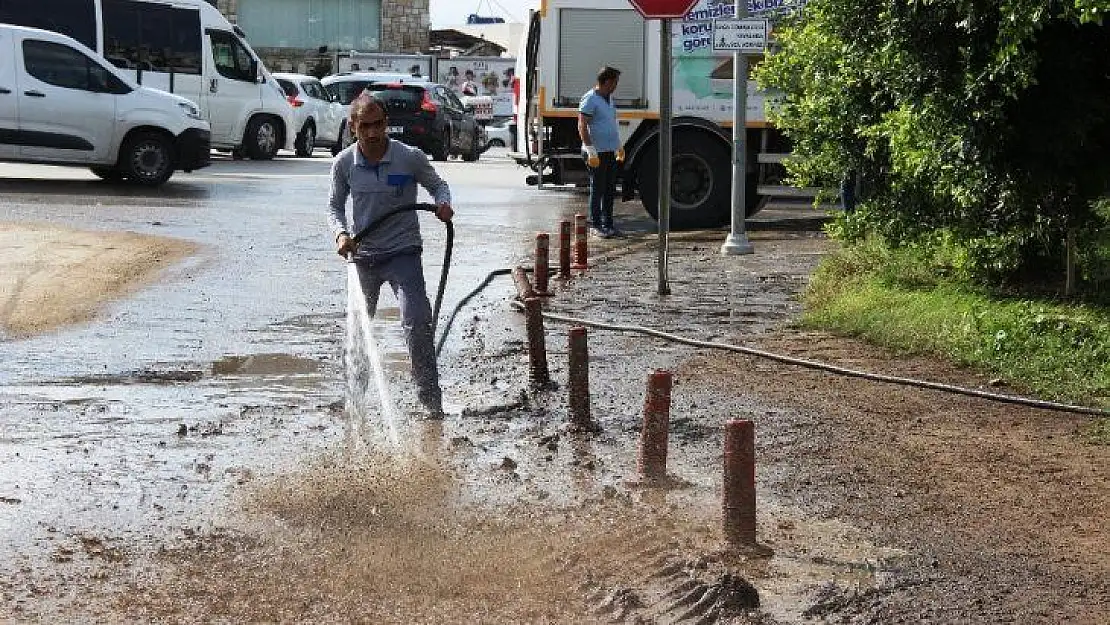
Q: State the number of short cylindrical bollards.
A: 8